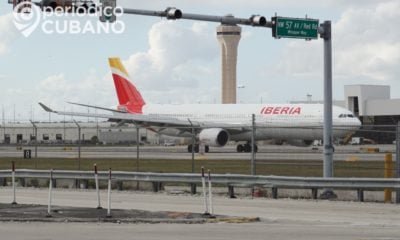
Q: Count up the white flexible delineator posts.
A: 6